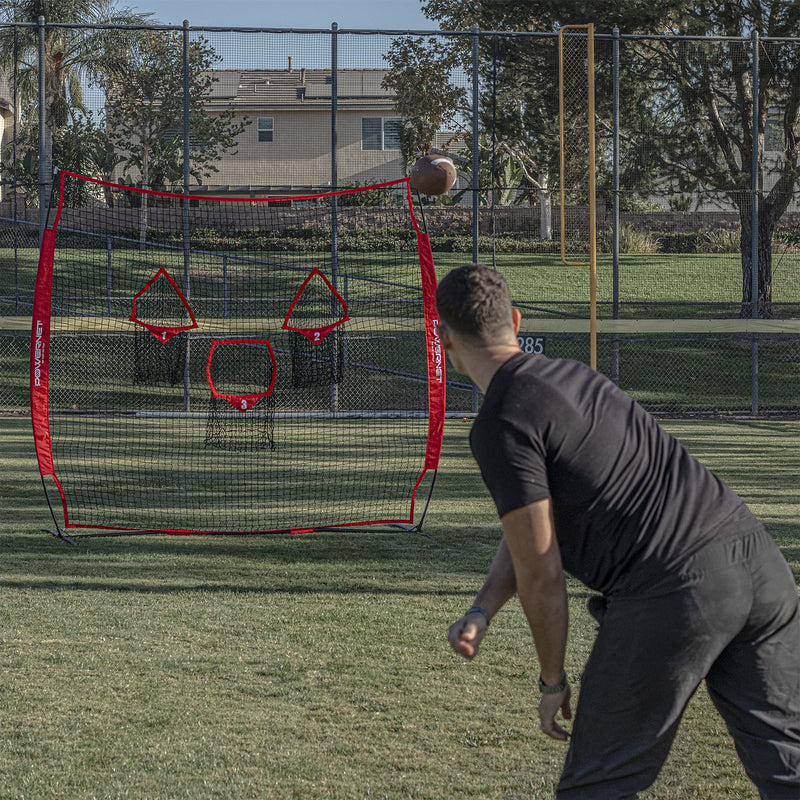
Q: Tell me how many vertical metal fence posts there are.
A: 6